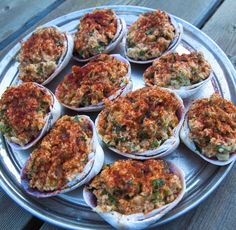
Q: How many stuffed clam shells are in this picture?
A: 10